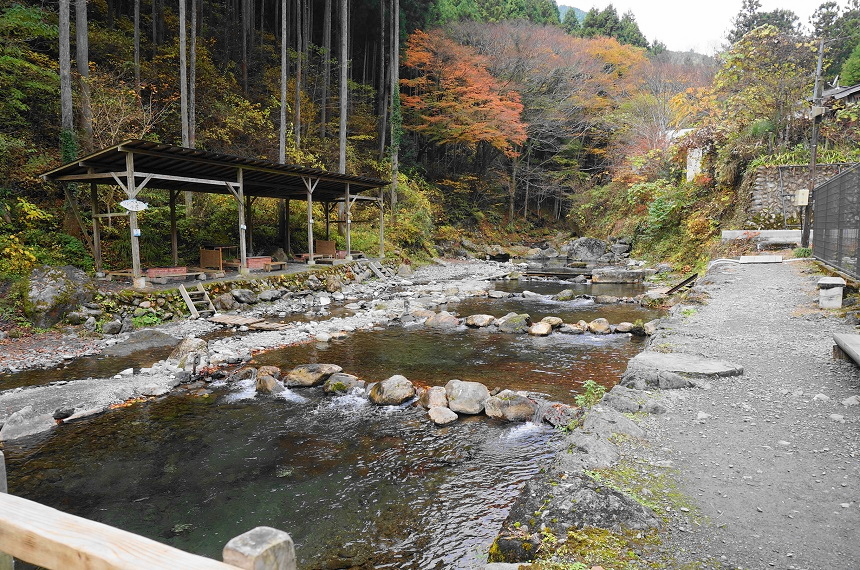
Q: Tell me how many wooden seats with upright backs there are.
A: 2